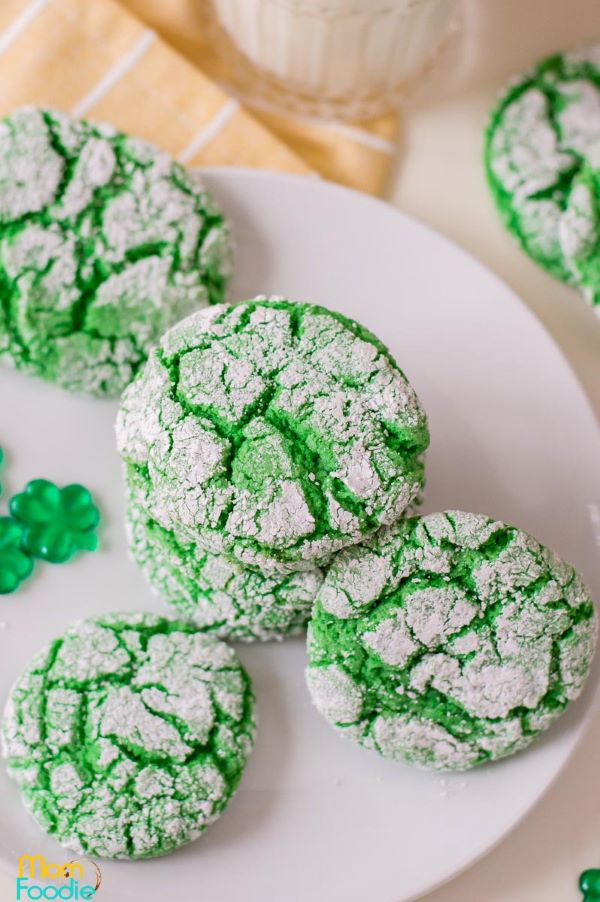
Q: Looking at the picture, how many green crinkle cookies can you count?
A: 6